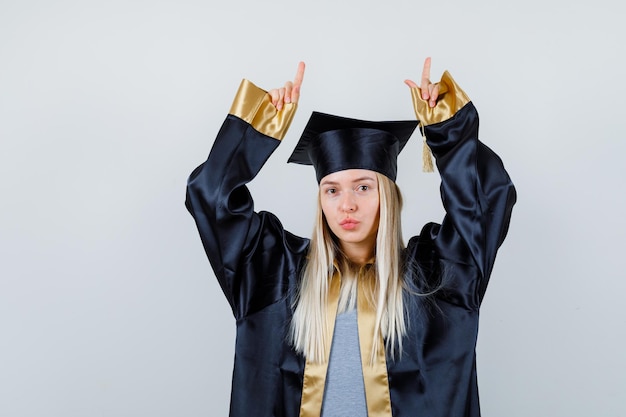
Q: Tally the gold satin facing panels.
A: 2